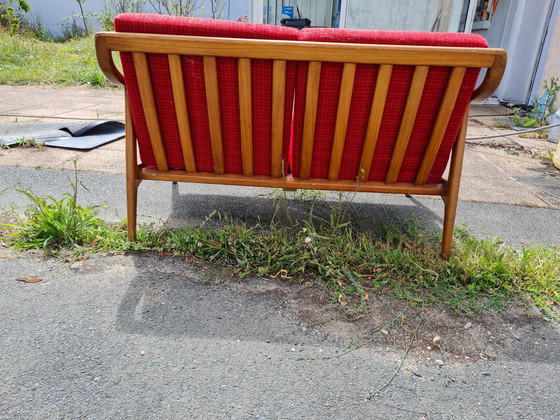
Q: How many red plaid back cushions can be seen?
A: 2